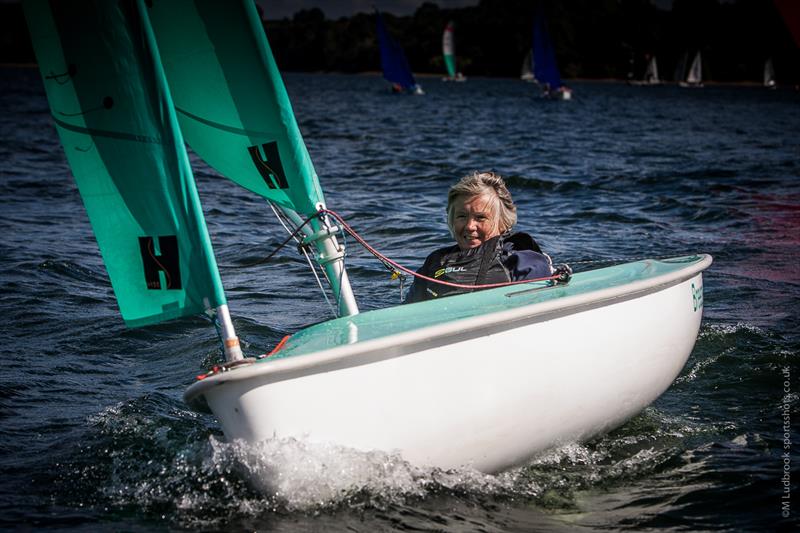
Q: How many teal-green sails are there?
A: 2